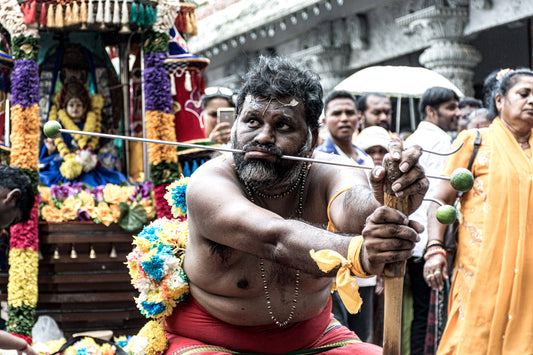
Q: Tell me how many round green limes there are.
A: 3